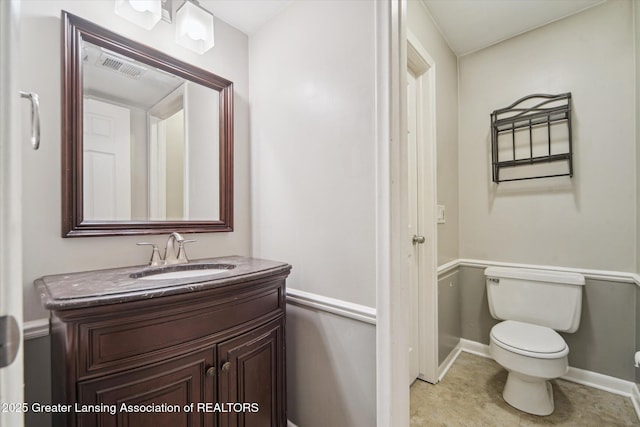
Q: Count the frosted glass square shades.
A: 2